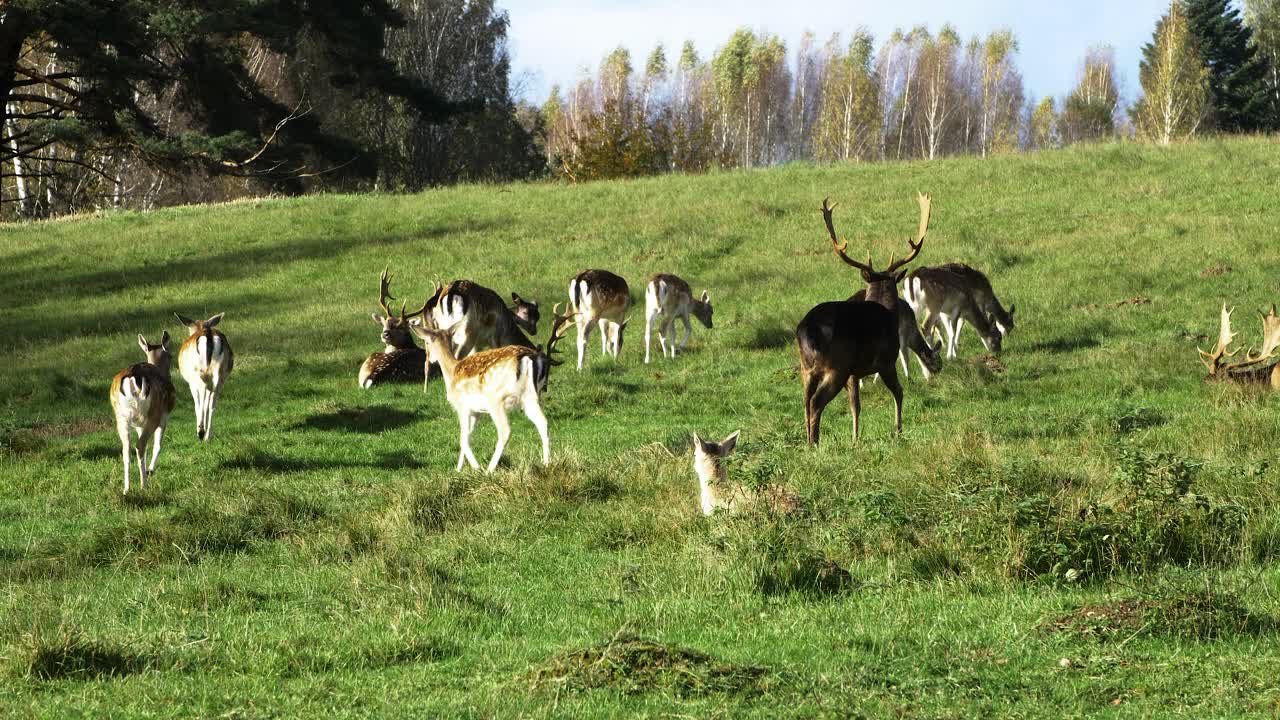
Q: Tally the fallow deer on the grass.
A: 14